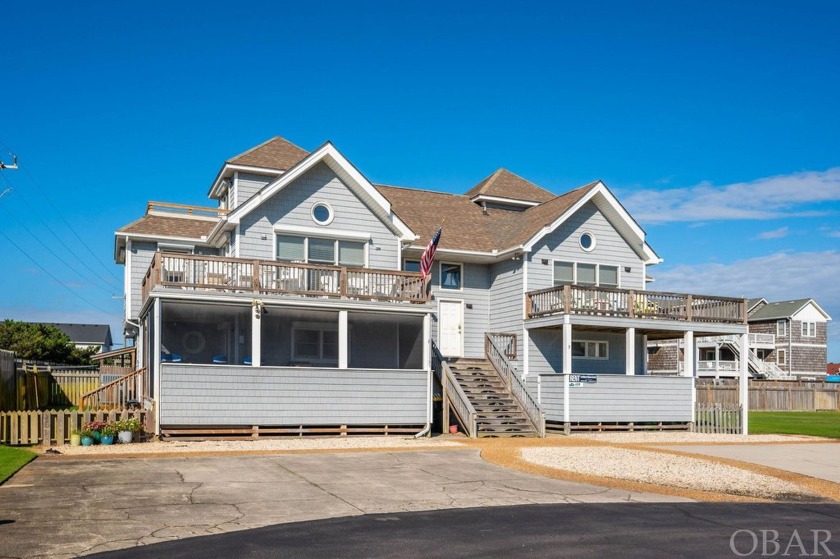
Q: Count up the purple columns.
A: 0